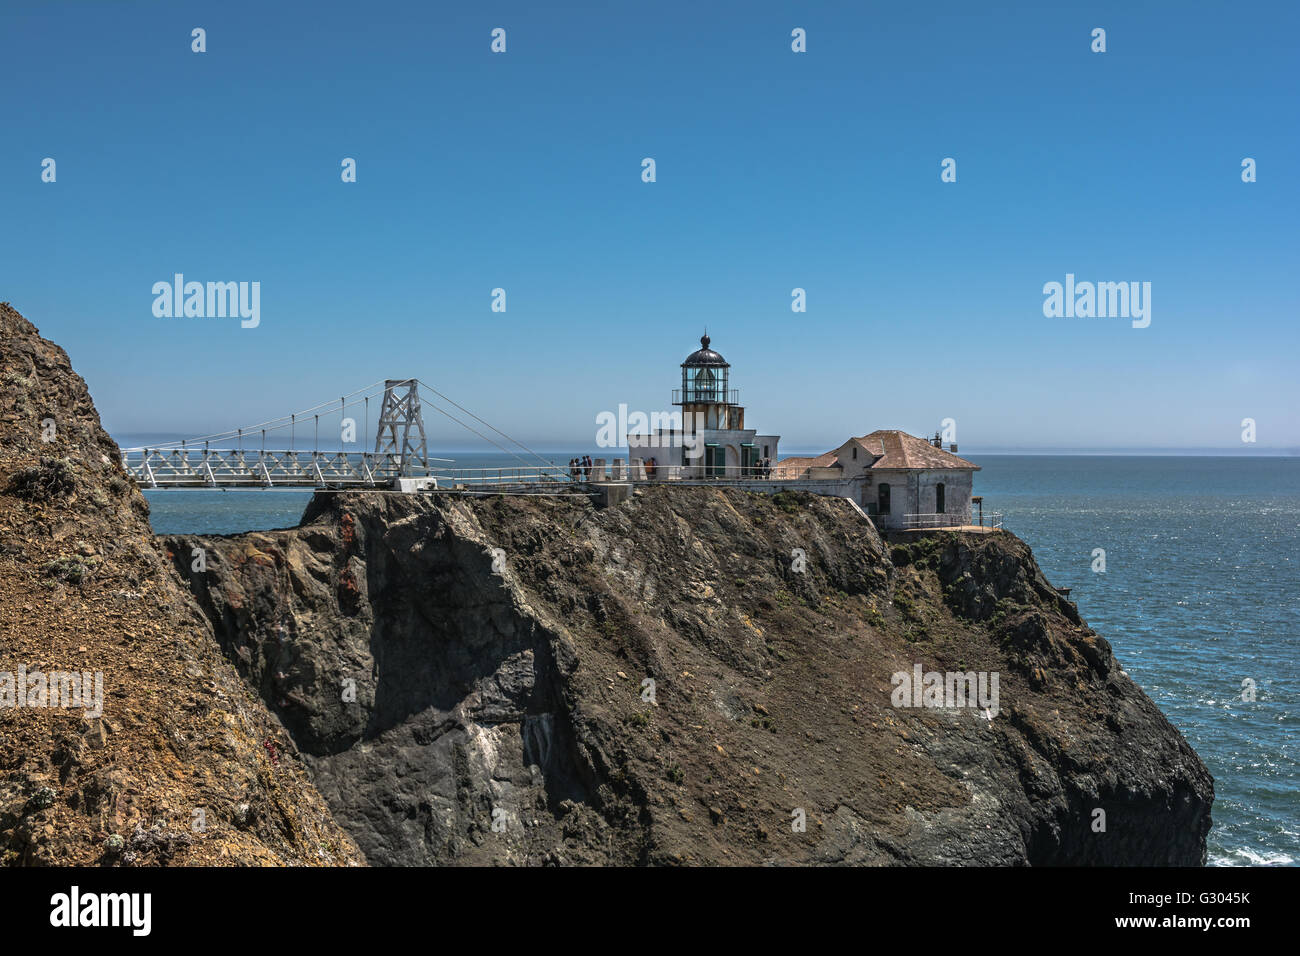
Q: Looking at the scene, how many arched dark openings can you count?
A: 2